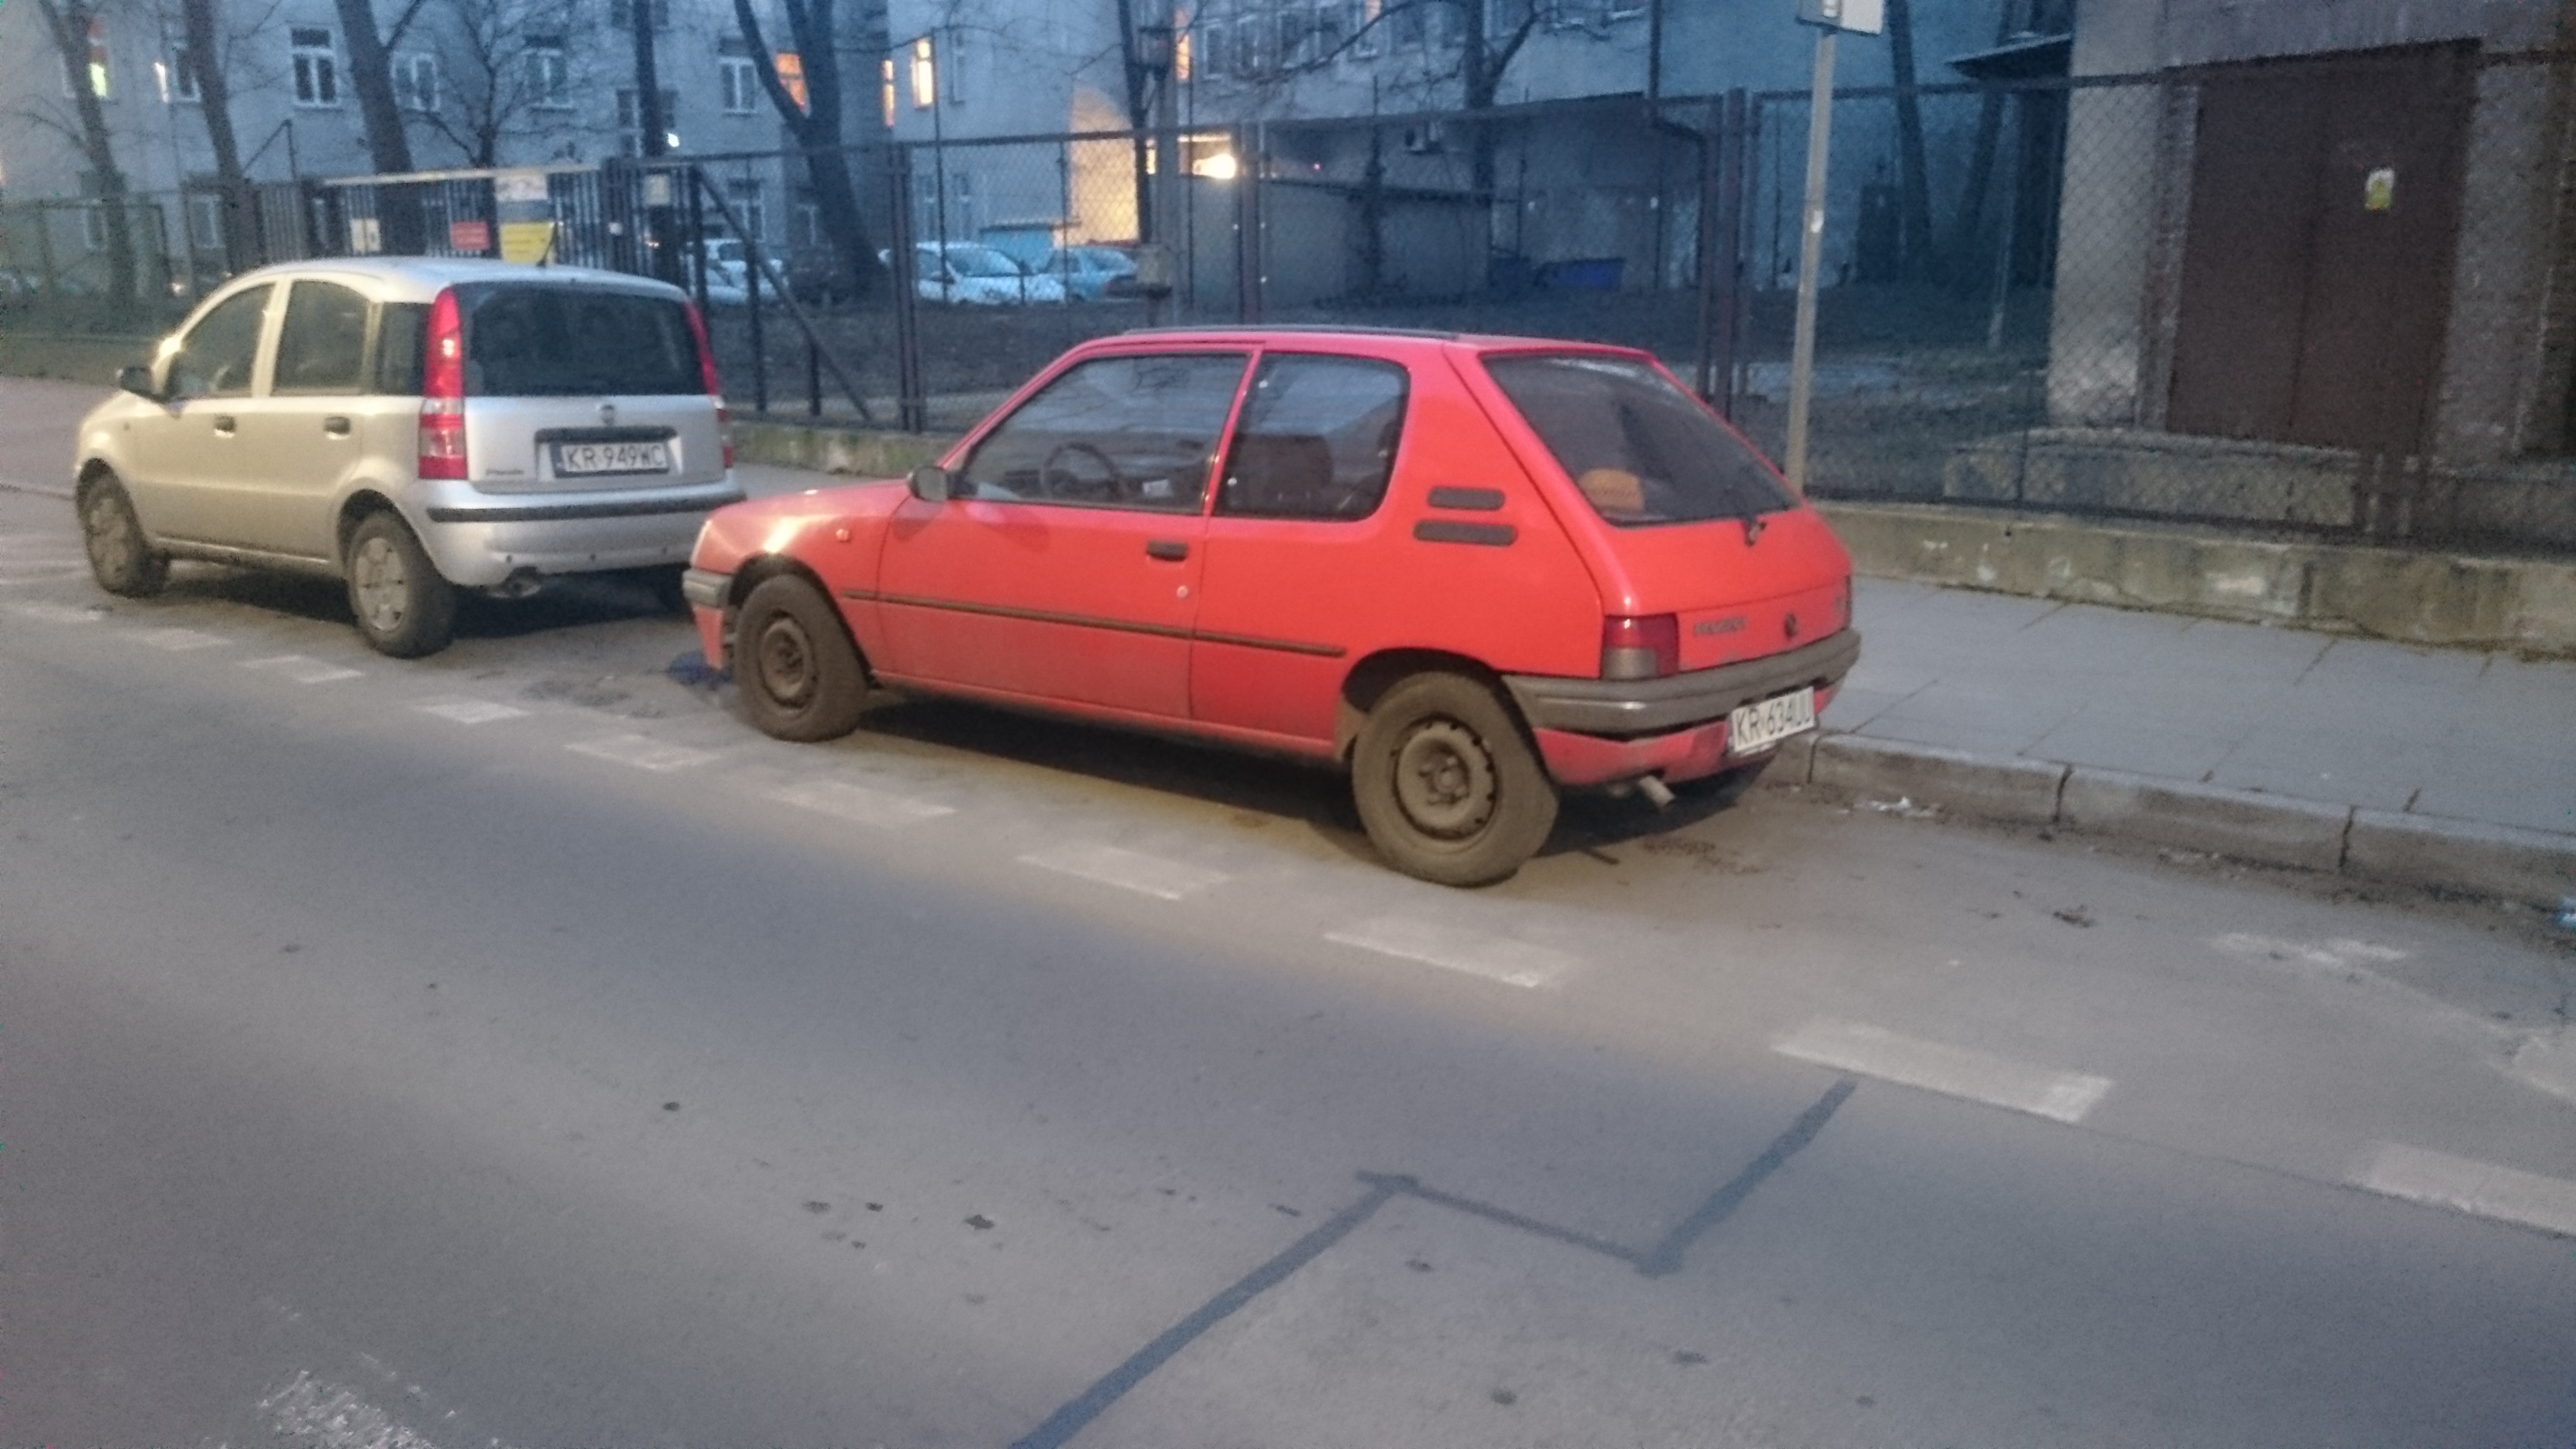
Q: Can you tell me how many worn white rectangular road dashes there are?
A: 10